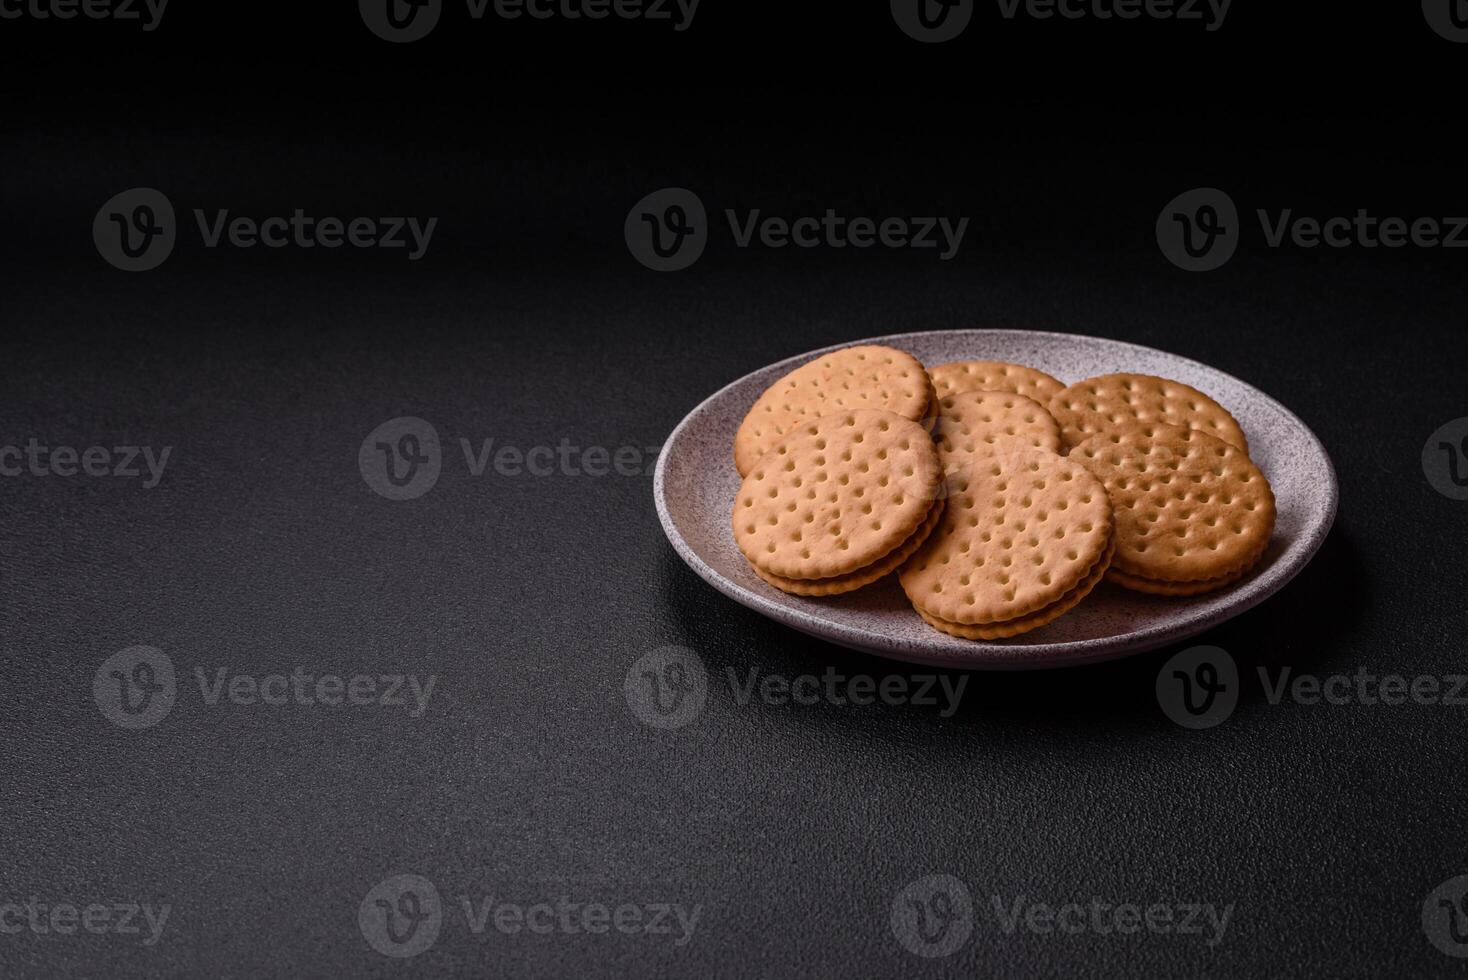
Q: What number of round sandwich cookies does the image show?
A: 7